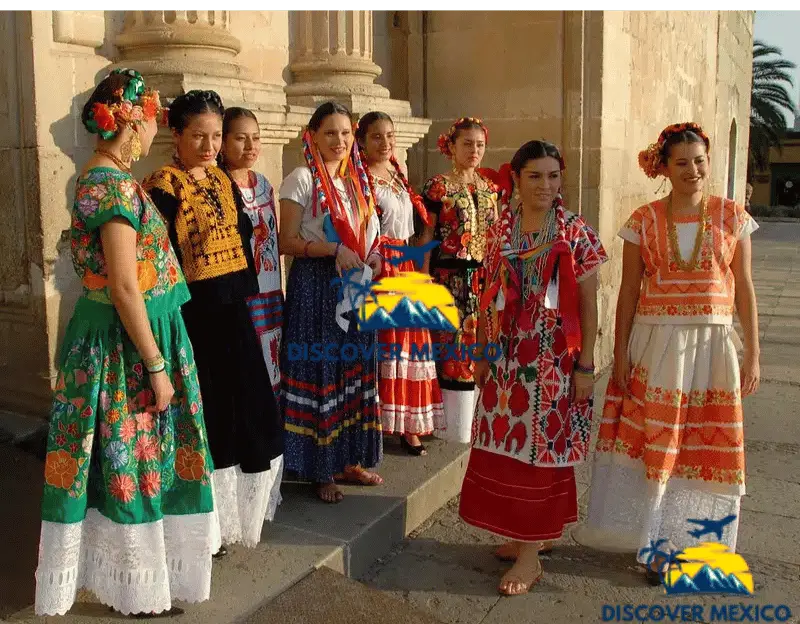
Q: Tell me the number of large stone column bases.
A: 2